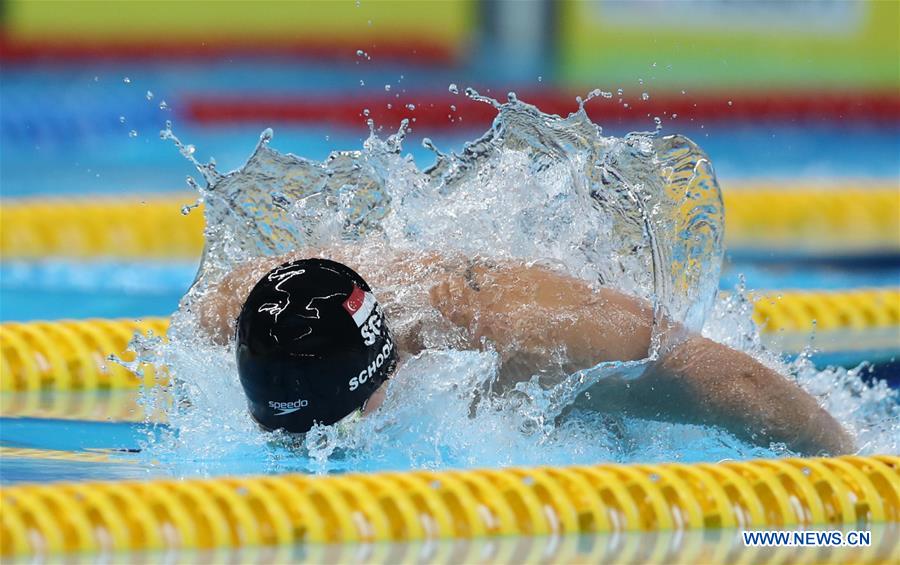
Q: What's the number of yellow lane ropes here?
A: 3